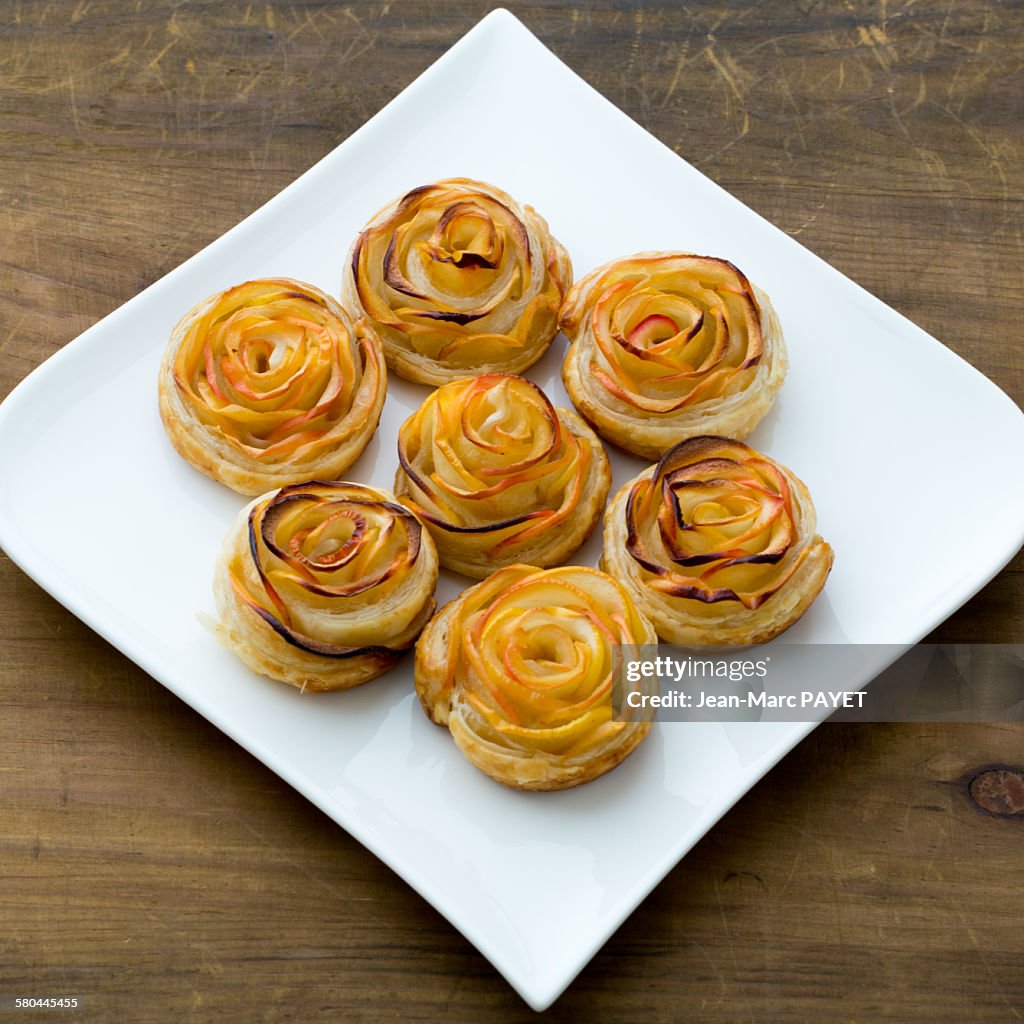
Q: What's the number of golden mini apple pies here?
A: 7